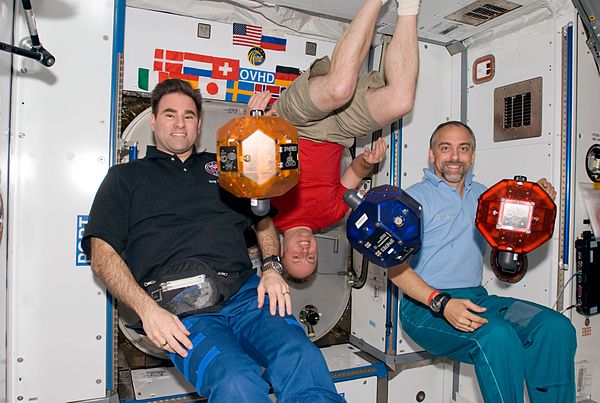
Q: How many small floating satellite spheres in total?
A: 3